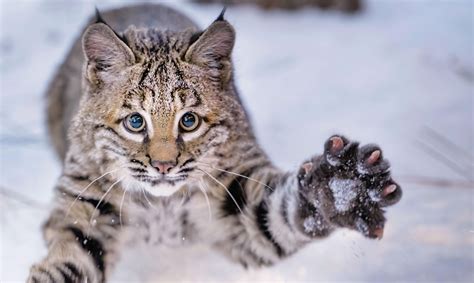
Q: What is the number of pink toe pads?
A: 5